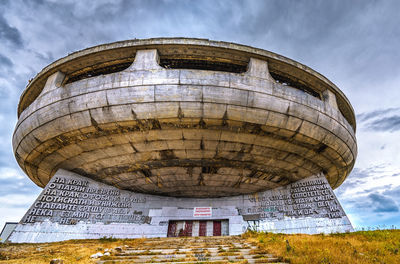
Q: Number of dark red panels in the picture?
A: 4